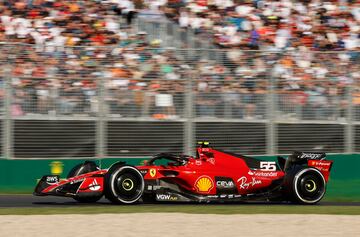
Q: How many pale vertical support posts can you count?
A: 5